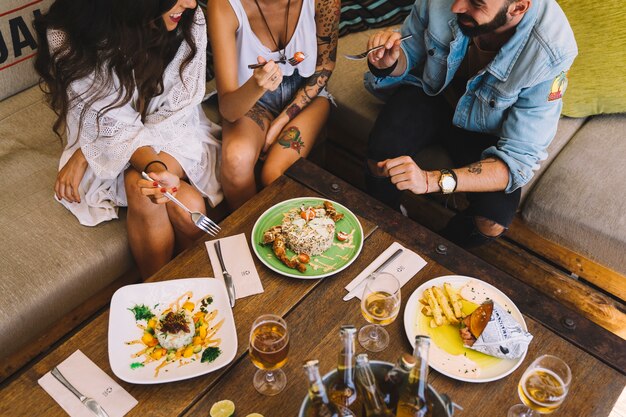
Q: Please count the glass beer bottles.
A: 5